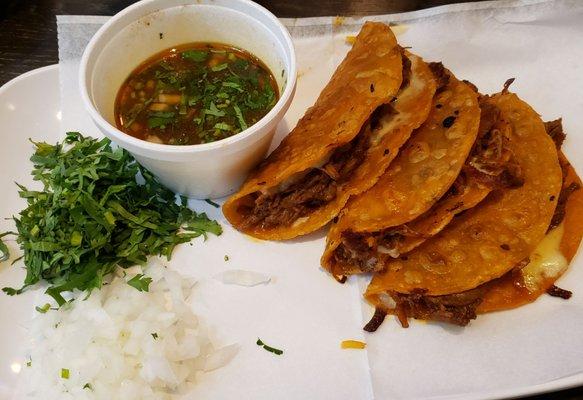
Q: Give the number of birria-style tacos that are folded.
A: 3